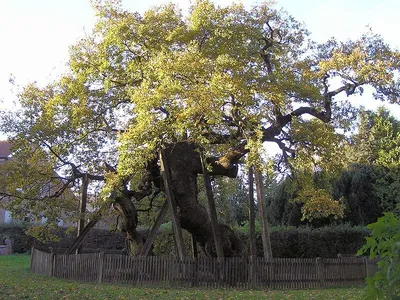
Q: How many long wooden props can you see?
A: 7